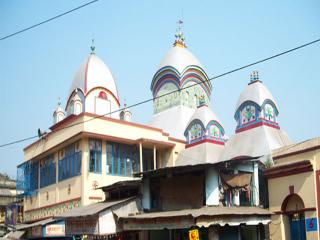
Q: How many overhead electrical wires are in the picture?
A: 2